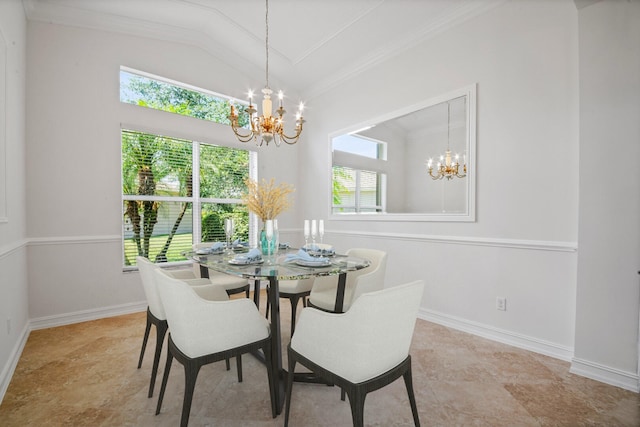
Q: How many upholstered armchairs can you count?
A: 6